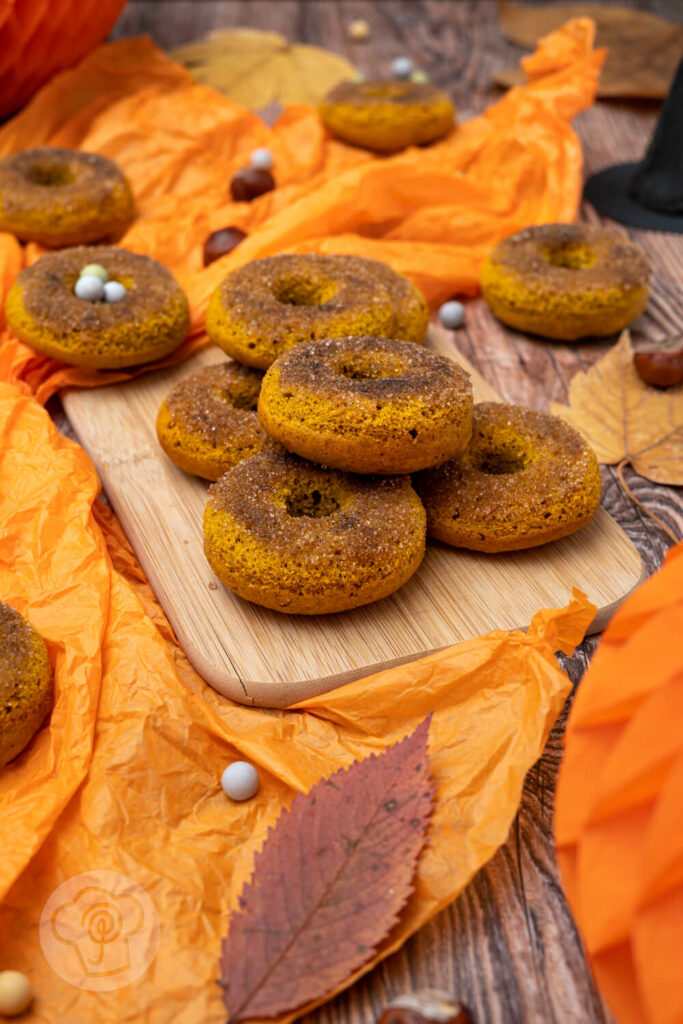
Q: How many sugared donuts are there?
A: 11